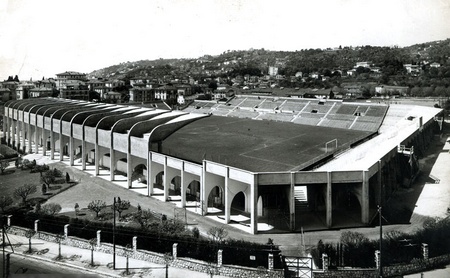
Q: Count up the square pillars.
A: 11